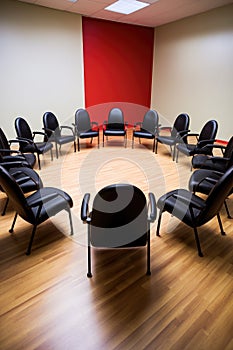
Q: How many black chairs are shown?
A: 14